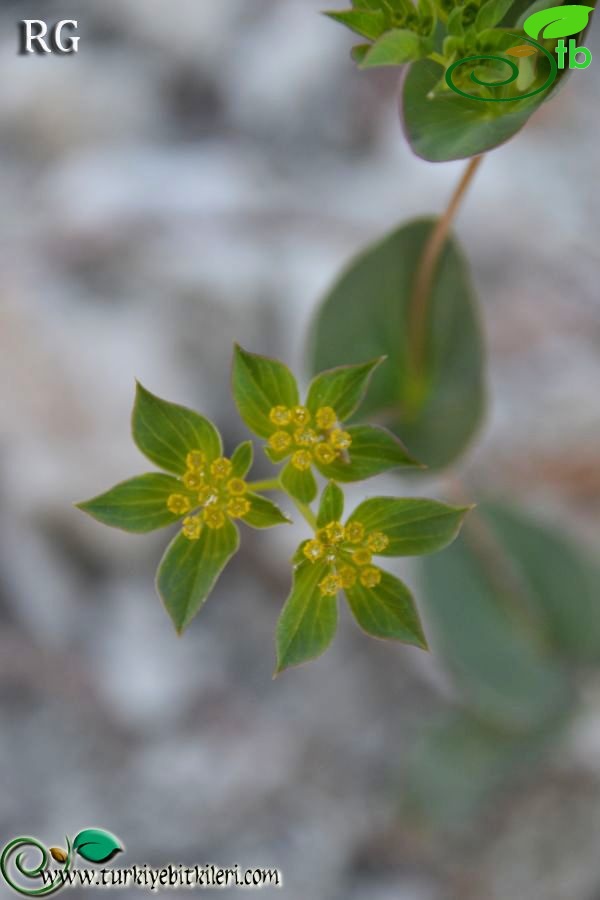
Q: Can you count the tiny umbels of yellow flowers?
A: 3